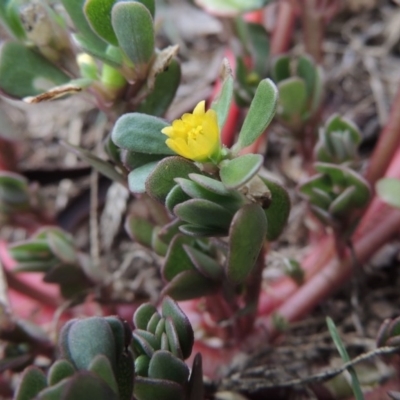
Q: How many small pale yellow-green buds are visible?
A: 2